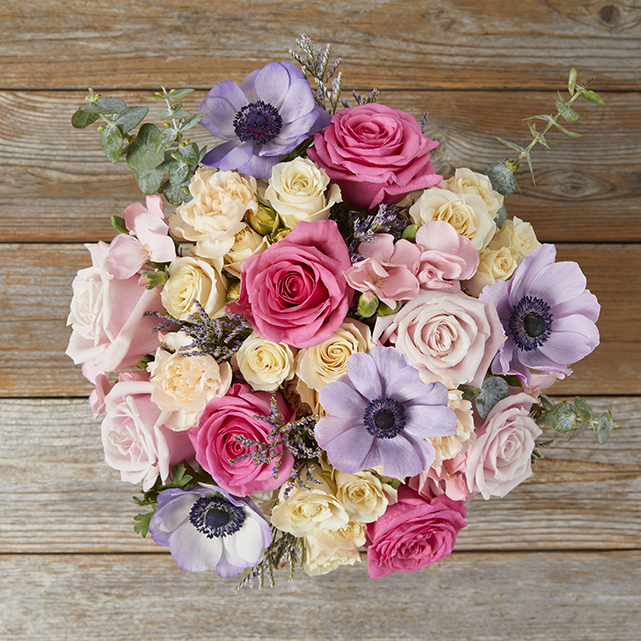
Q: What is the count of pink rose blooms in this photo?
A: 8